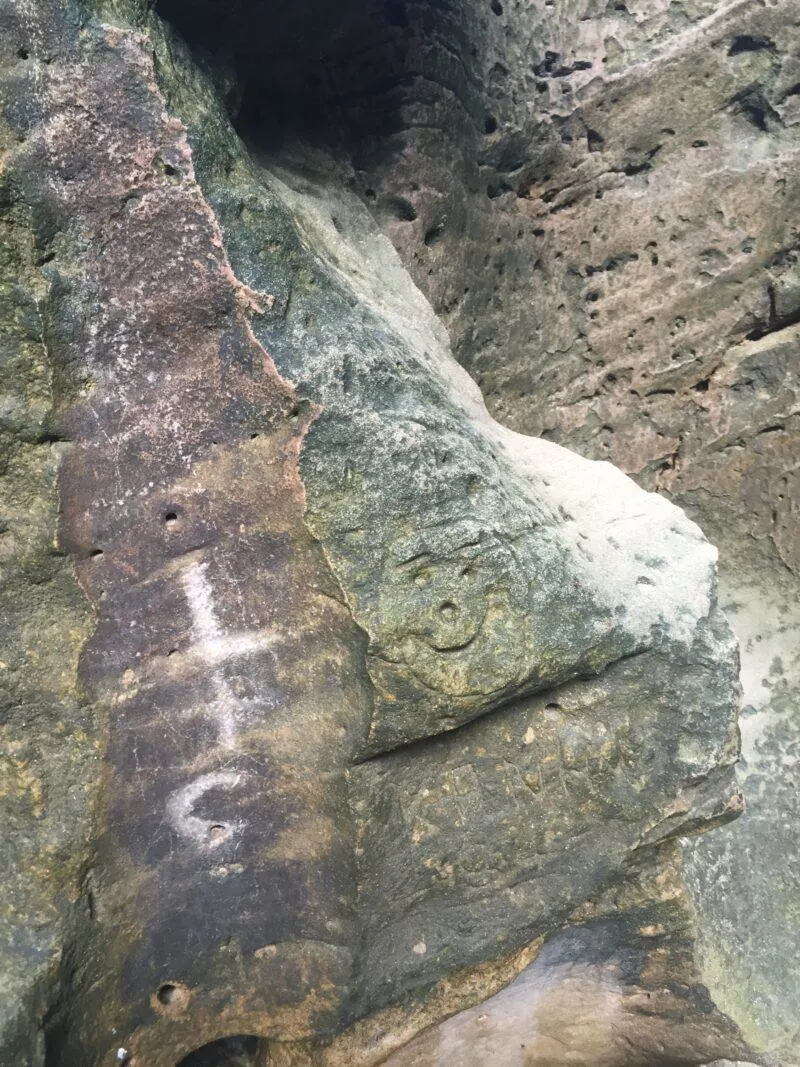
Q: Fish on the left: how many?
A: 0